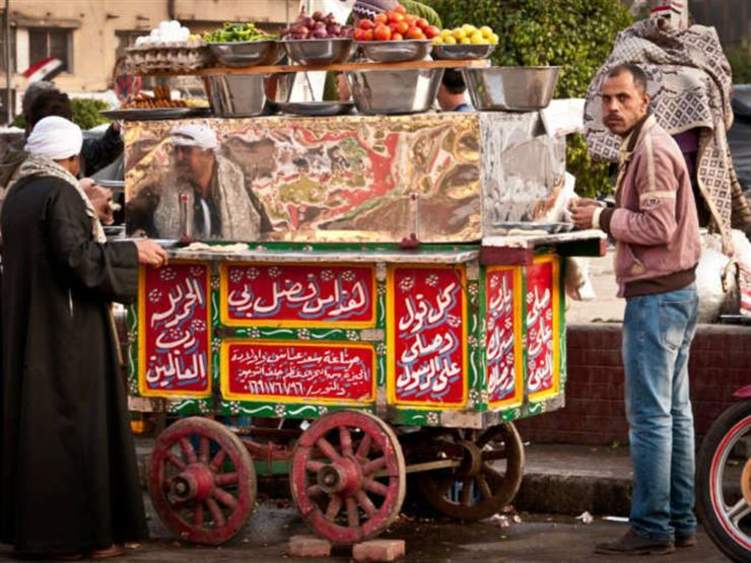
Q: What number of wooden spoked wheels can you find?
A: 3